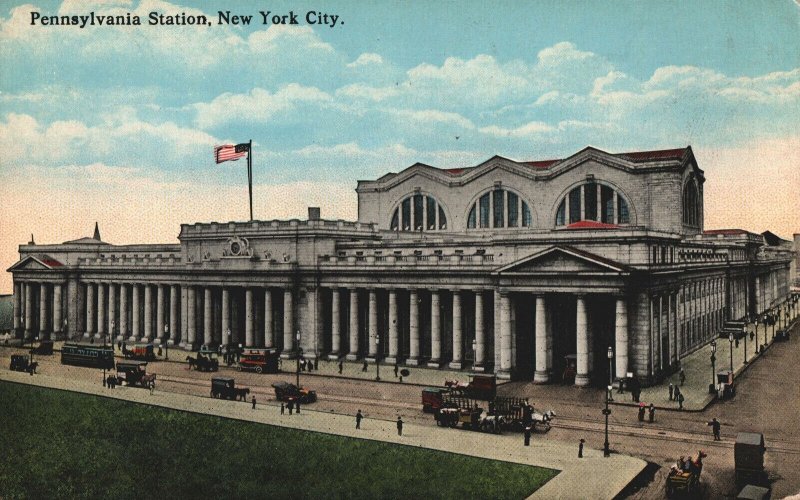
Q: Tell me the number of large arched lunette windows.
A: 4